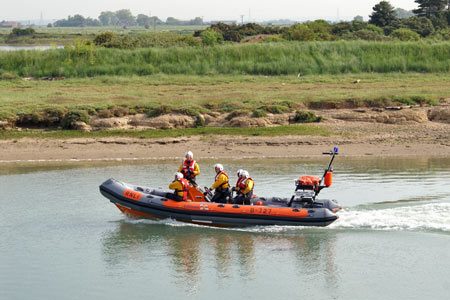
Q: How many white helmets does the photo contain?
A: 5